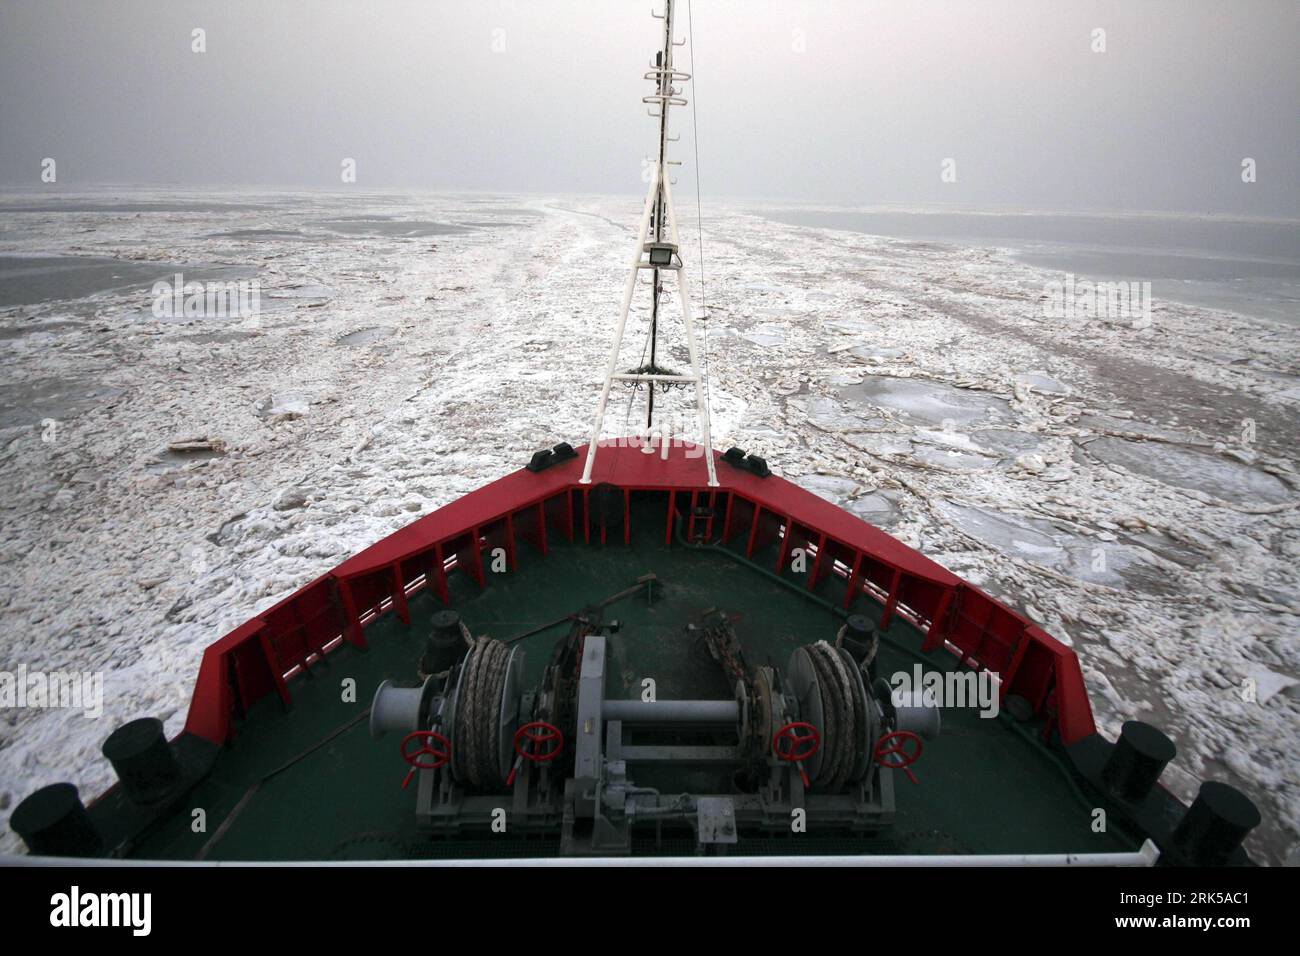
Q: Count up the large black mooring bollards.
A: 4